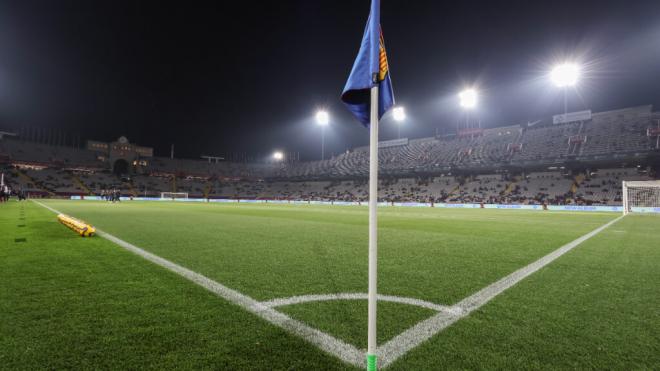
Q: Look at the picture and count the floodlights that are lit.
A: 5